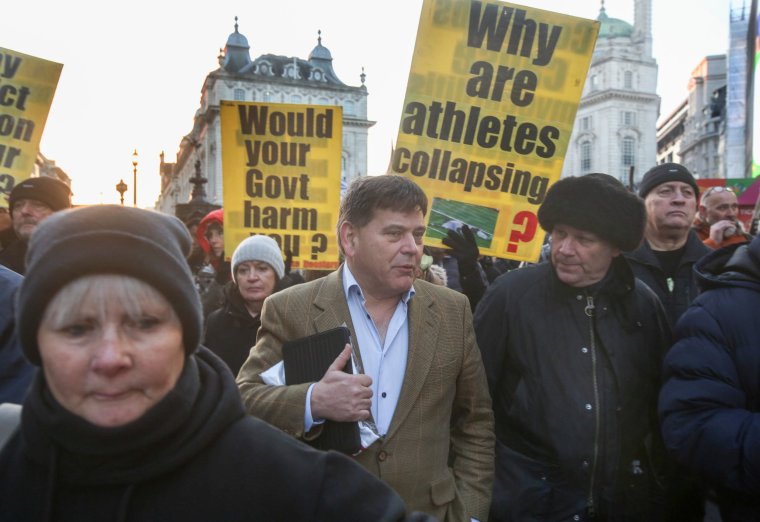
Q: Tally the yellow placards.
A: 3